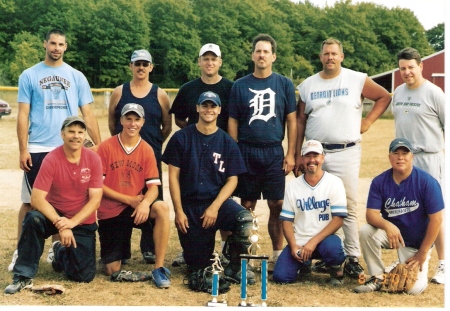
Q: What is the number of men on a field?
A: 11